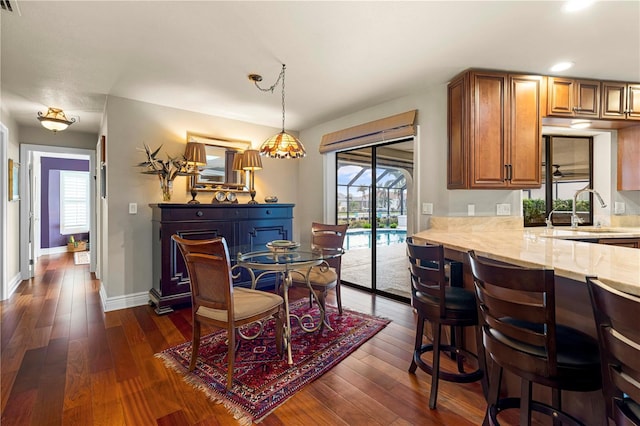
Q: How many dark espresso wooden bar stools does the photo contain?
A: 3